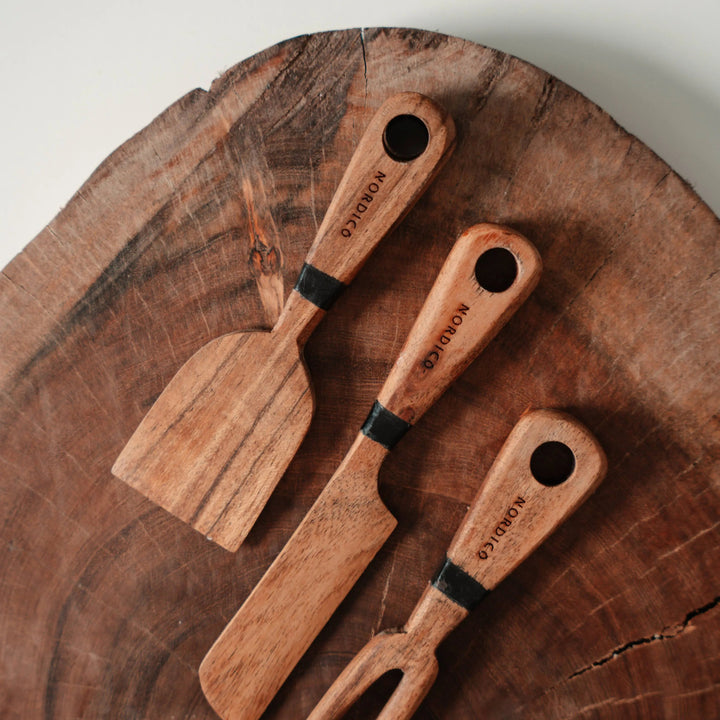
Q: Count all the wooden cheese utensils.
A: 3